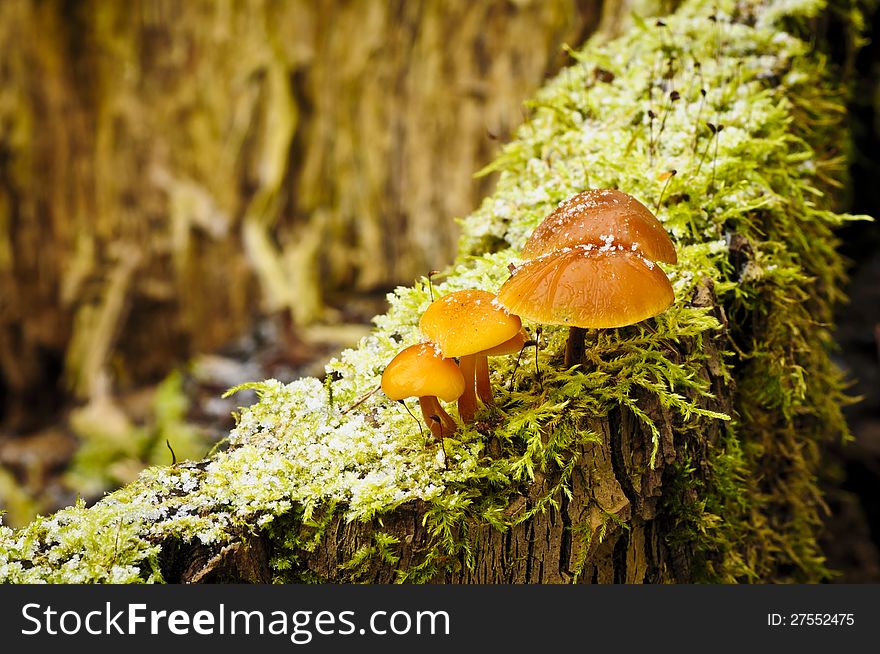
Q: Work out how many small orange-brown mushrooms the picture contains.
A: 5